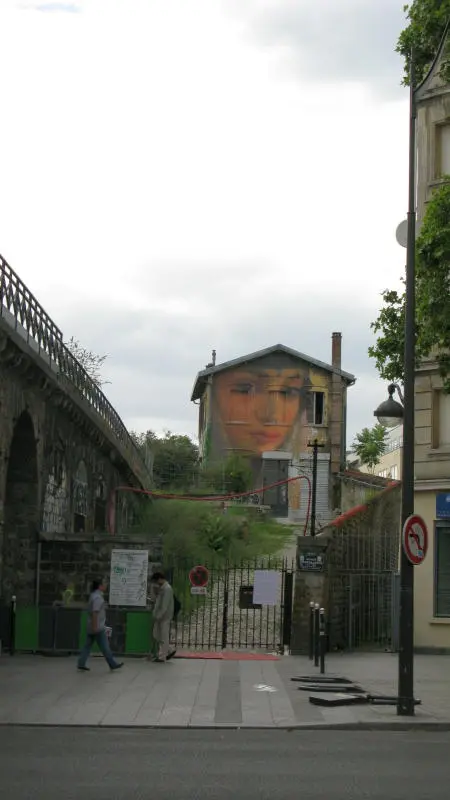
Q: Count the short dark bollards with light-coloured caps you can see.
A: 4